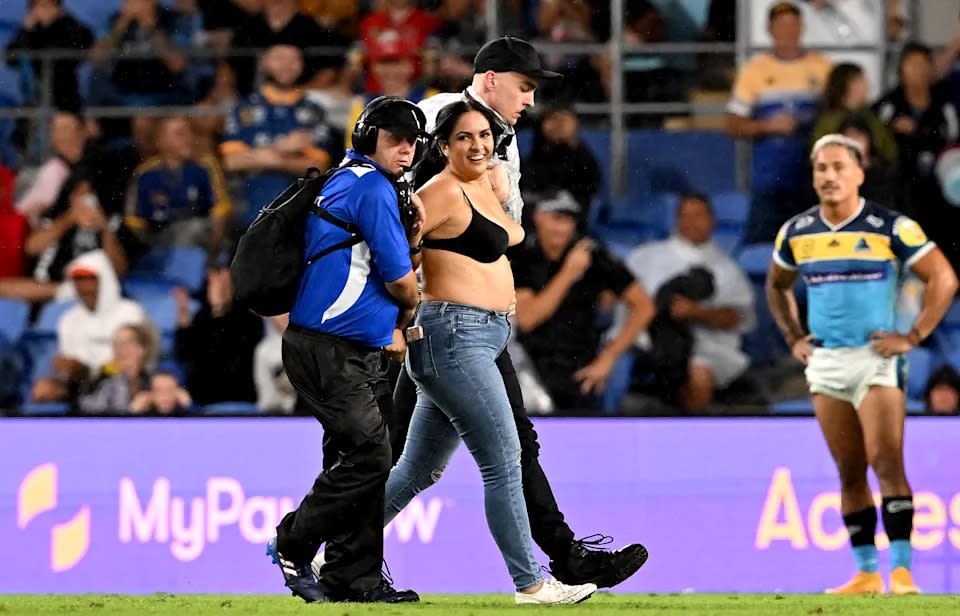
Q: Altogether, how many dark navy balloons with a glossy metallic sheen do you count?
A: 0